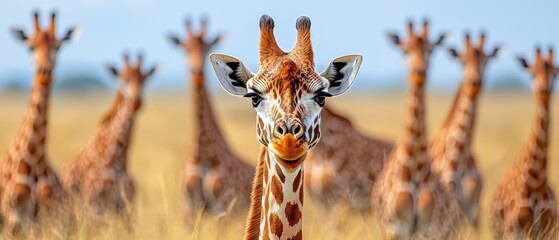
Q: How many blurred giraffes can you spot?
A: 7